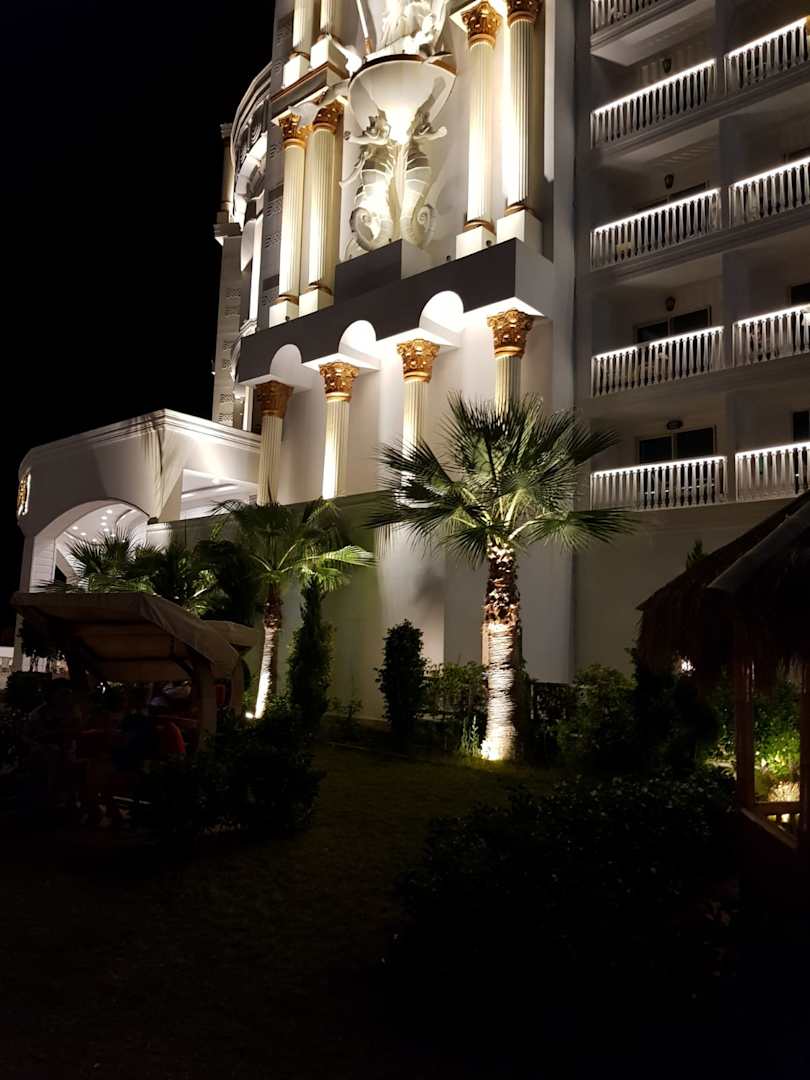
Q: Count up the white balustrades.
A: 9